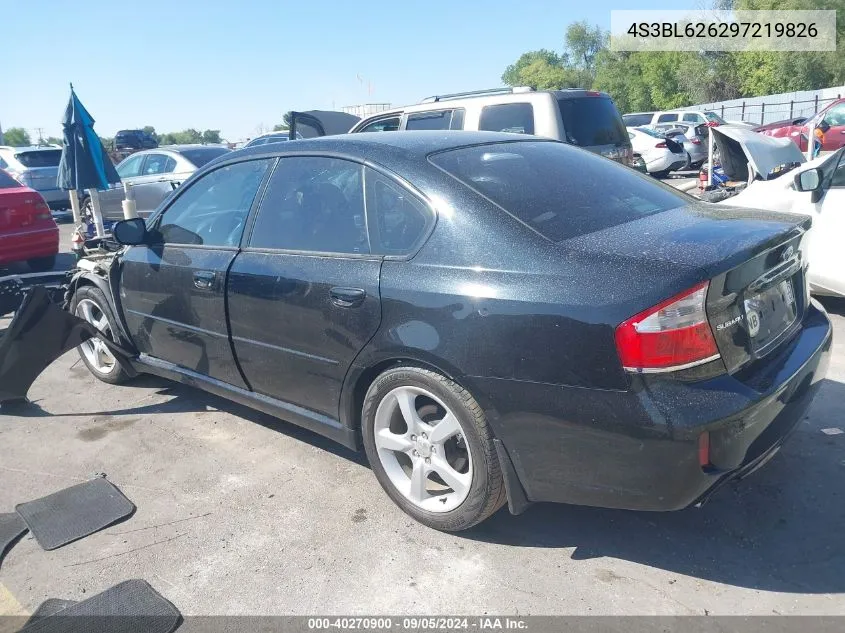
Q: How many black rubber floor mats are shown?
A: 4